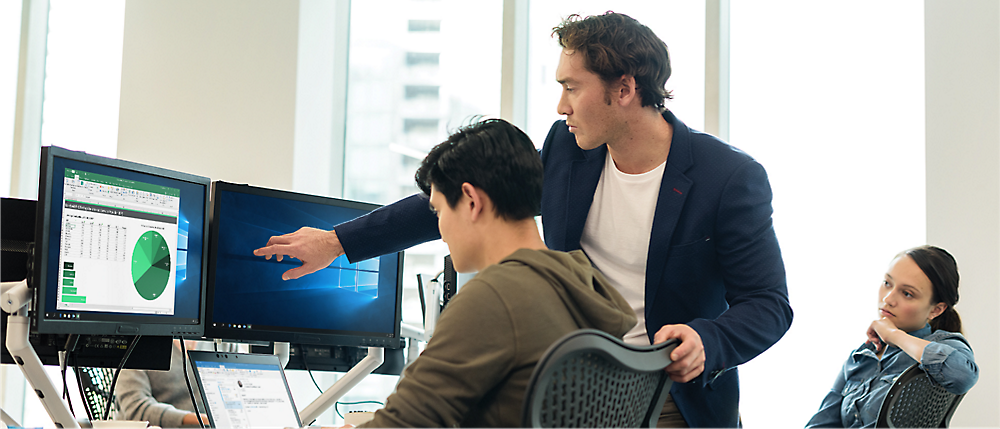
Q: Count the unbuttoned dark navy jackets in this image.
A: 1